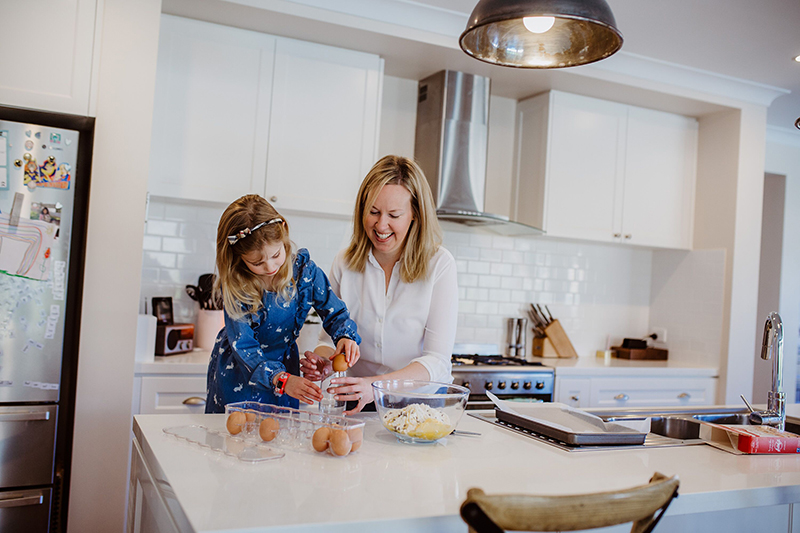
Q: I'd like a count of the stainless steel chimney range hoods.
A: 1